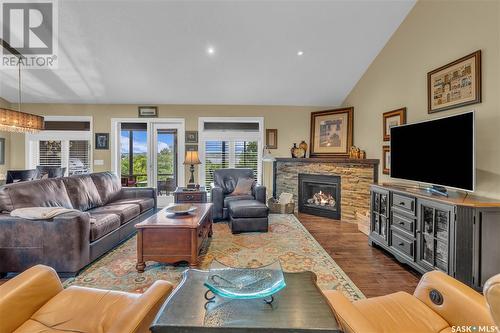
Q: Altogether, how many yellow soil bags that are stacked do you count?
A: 0